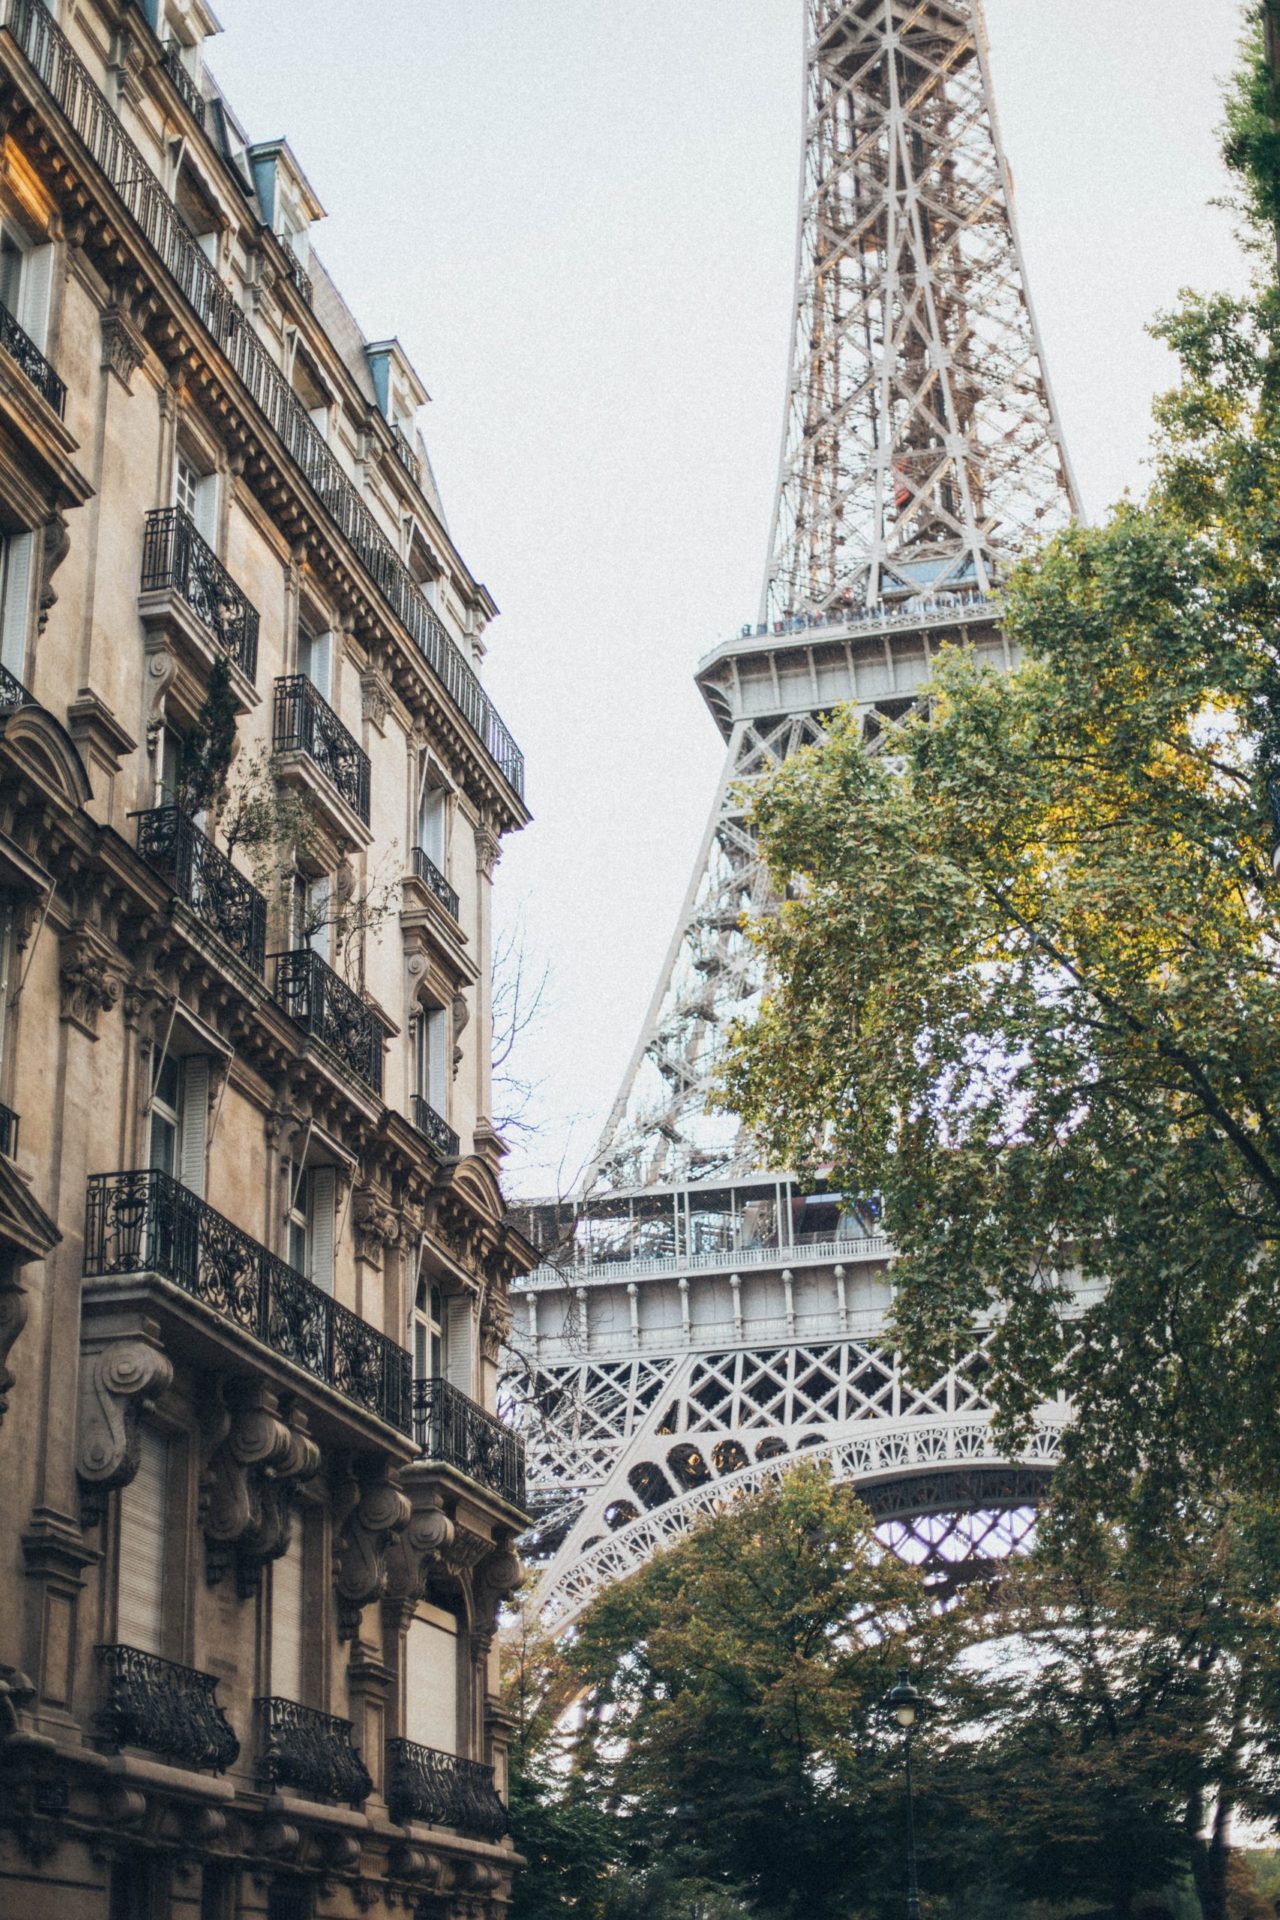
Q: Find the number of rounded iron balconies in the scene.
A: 3